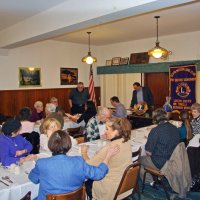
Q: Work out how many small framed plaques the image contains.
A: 3